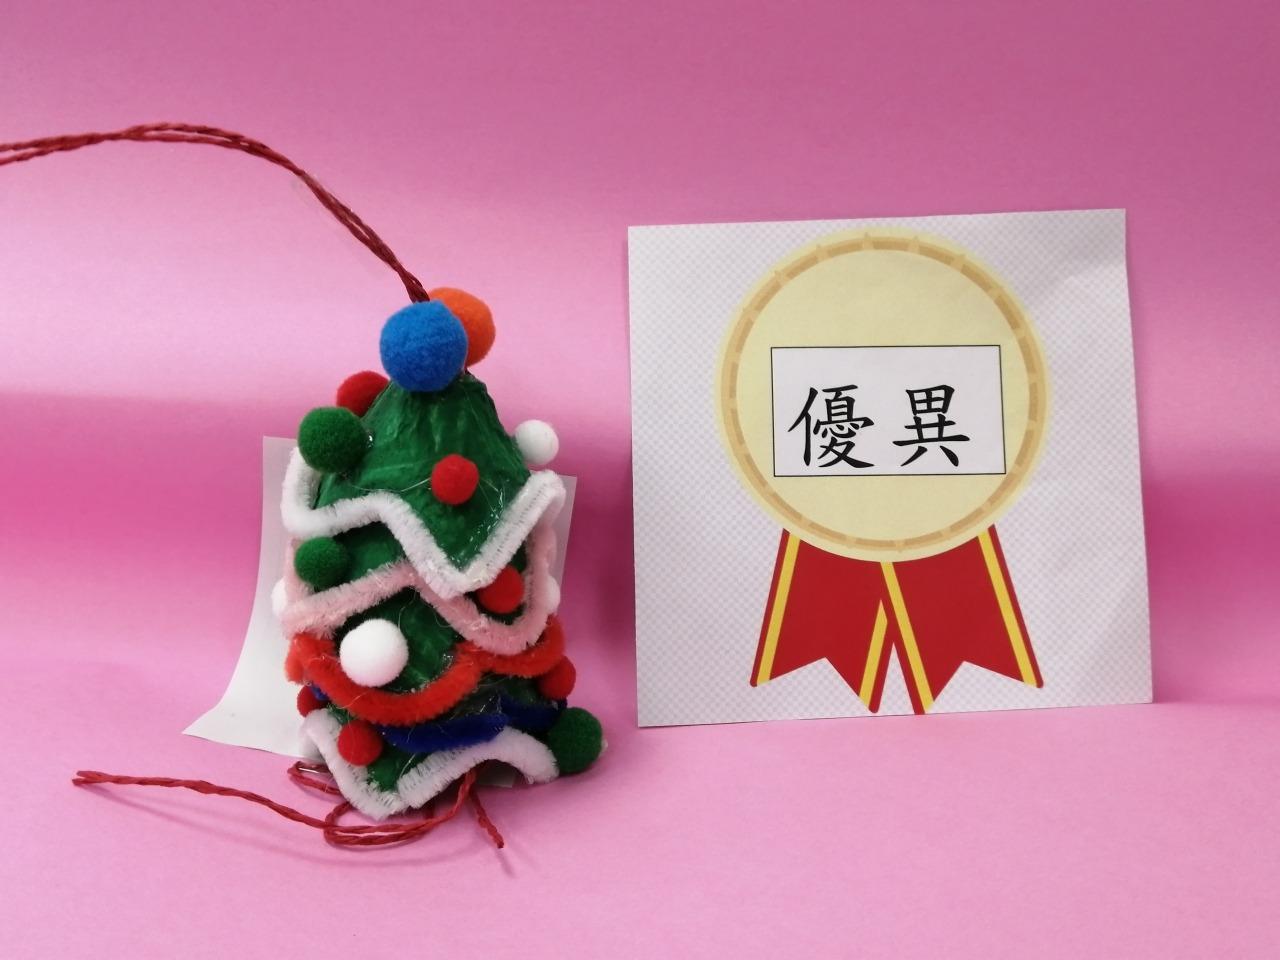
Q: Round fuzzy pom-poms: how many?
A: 15